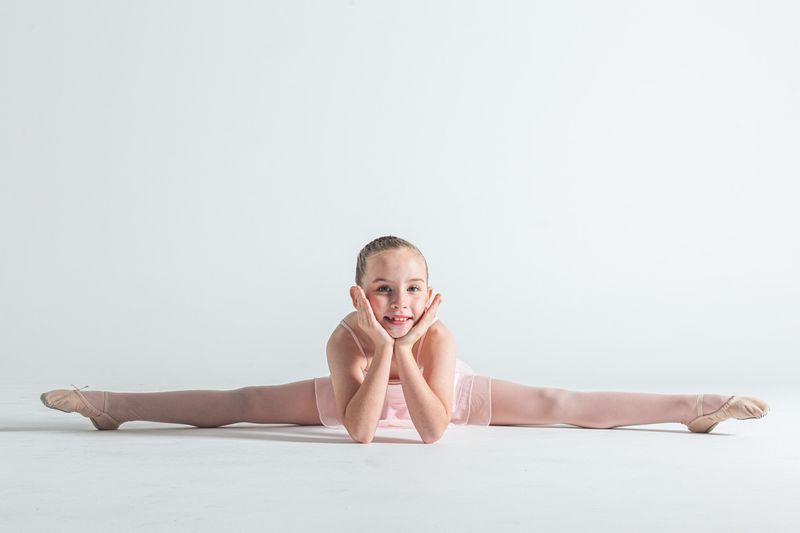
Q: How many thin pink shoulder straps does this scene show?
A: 2